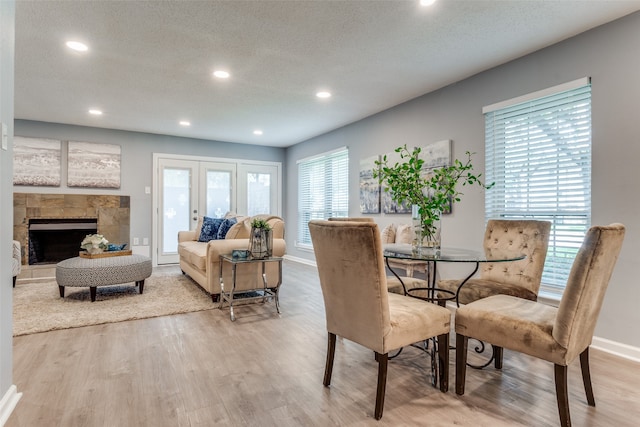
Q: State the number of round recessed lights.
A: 7